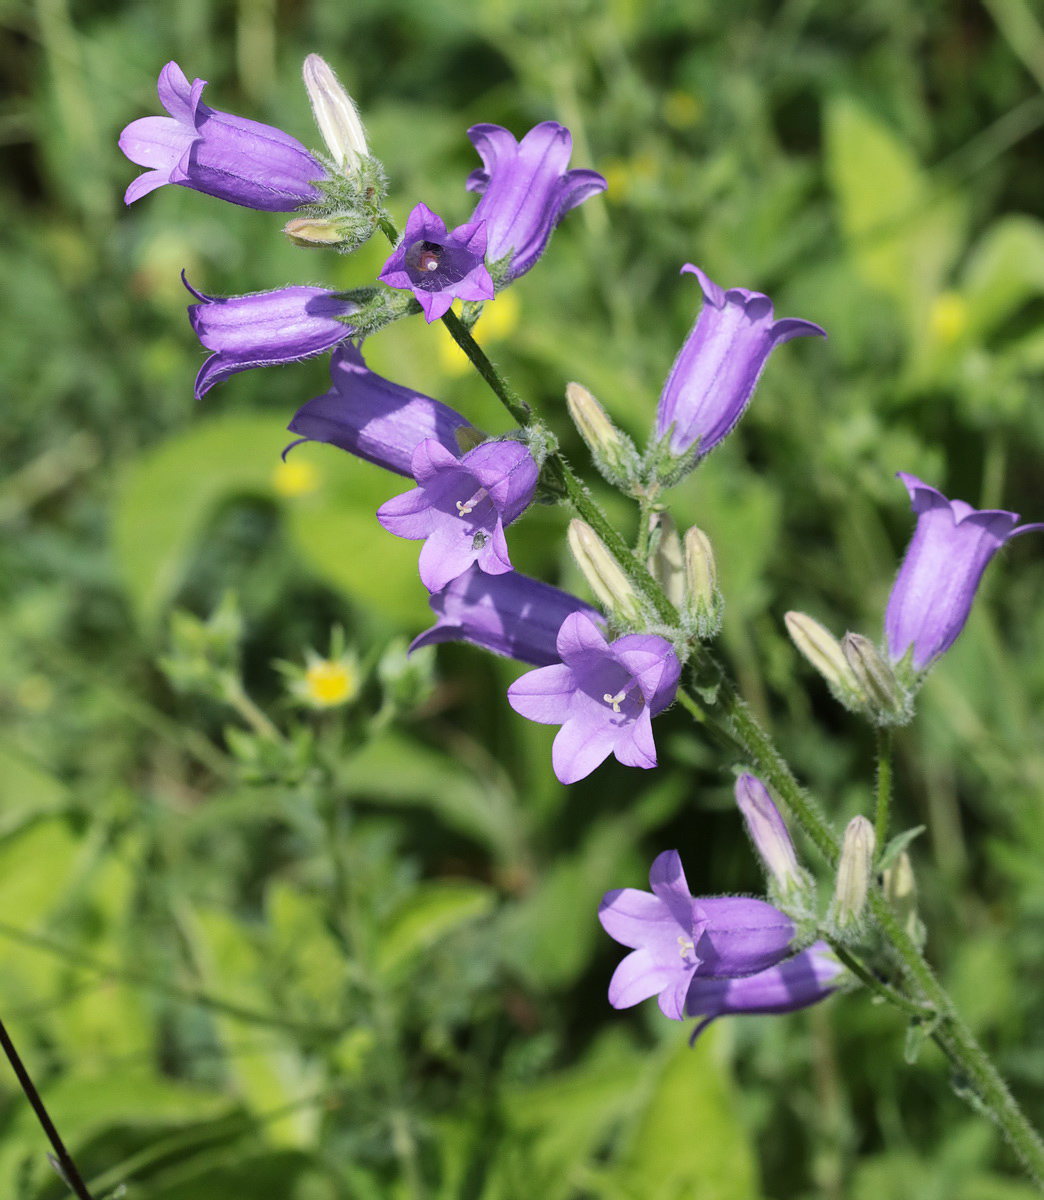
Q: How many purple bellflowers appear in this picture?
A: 12